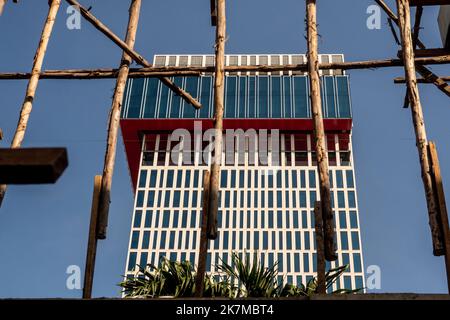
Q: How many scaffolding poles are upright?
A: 5